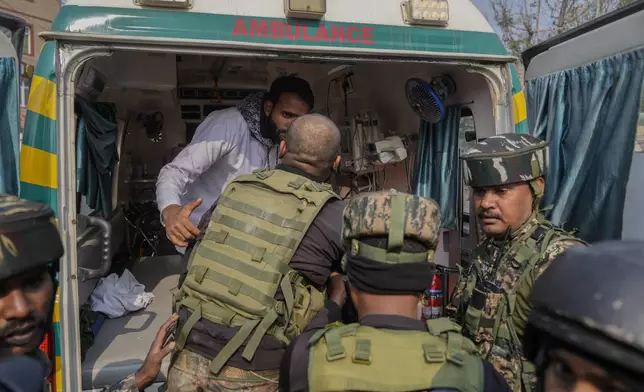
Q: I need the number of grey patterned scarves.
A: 1